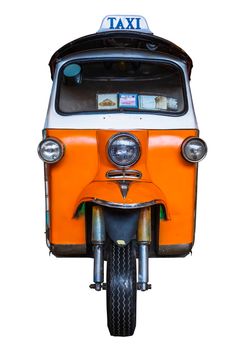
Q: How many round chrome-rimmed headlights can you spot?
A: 3